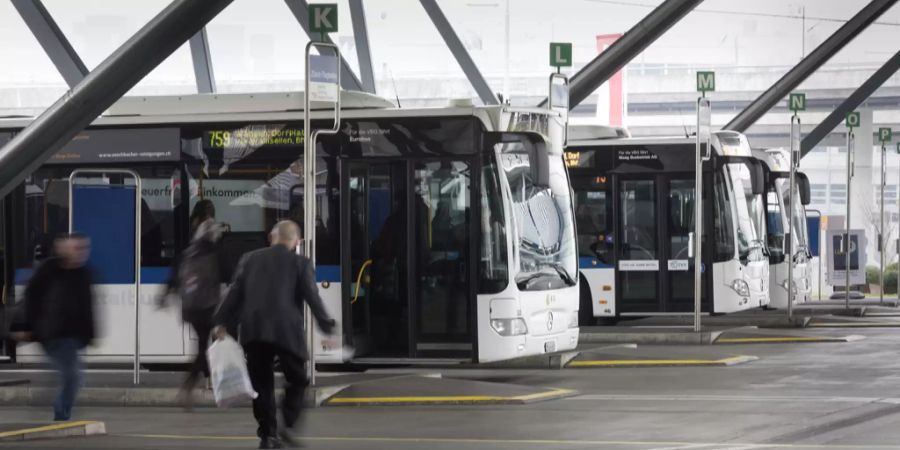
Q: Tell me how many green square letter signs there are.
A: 6